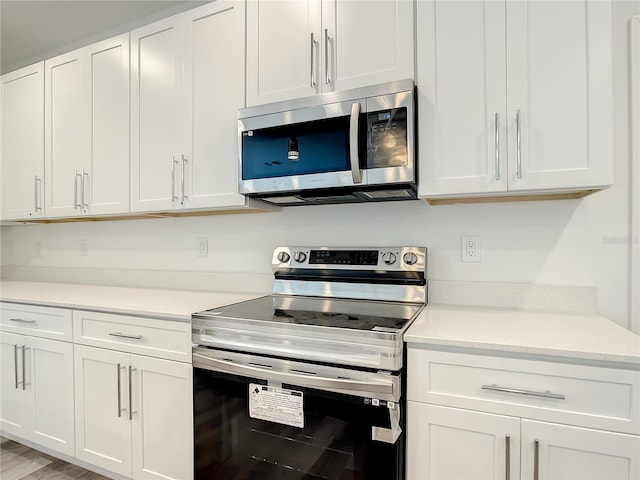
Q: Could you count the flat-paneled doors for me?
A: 15